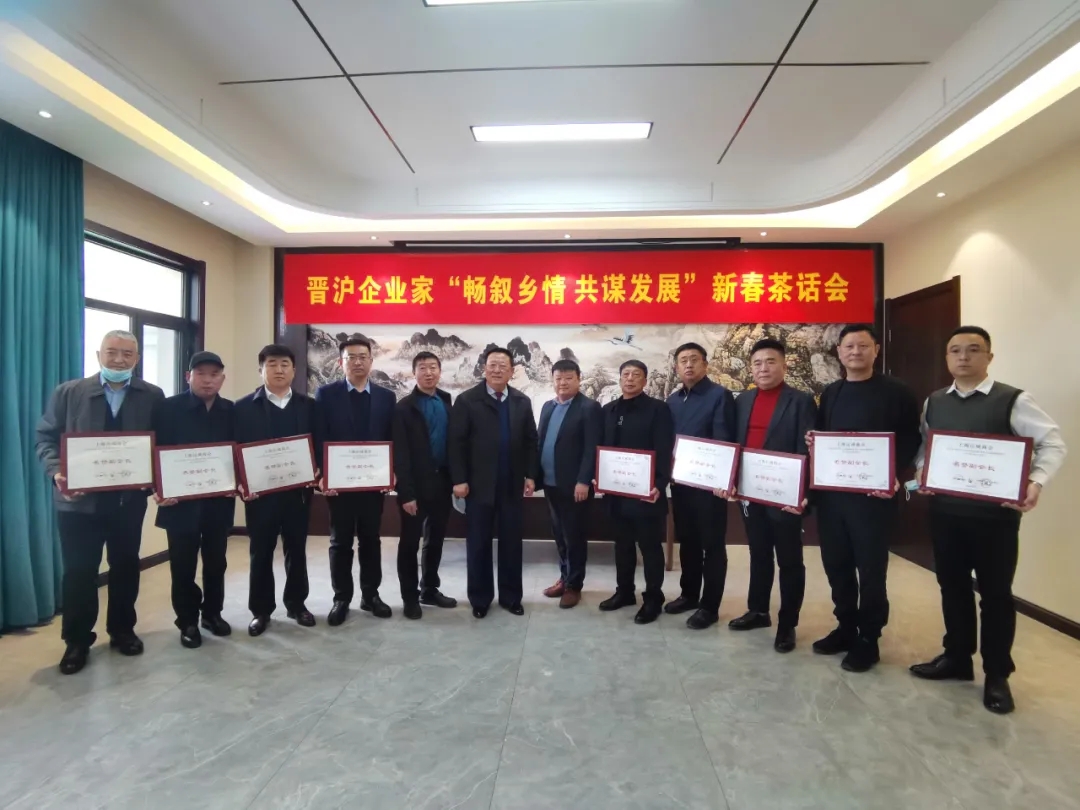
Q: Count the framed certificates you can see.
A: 9